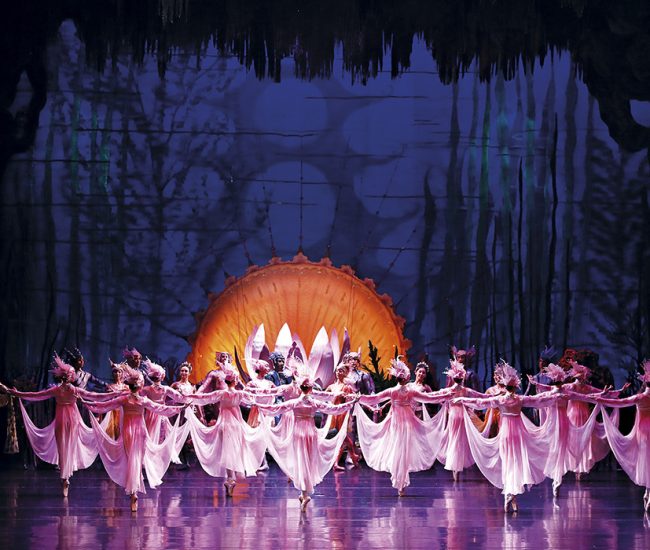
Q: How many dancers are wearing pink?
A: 12